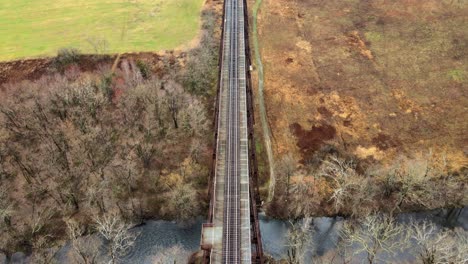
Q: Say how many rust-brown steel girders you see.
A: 2